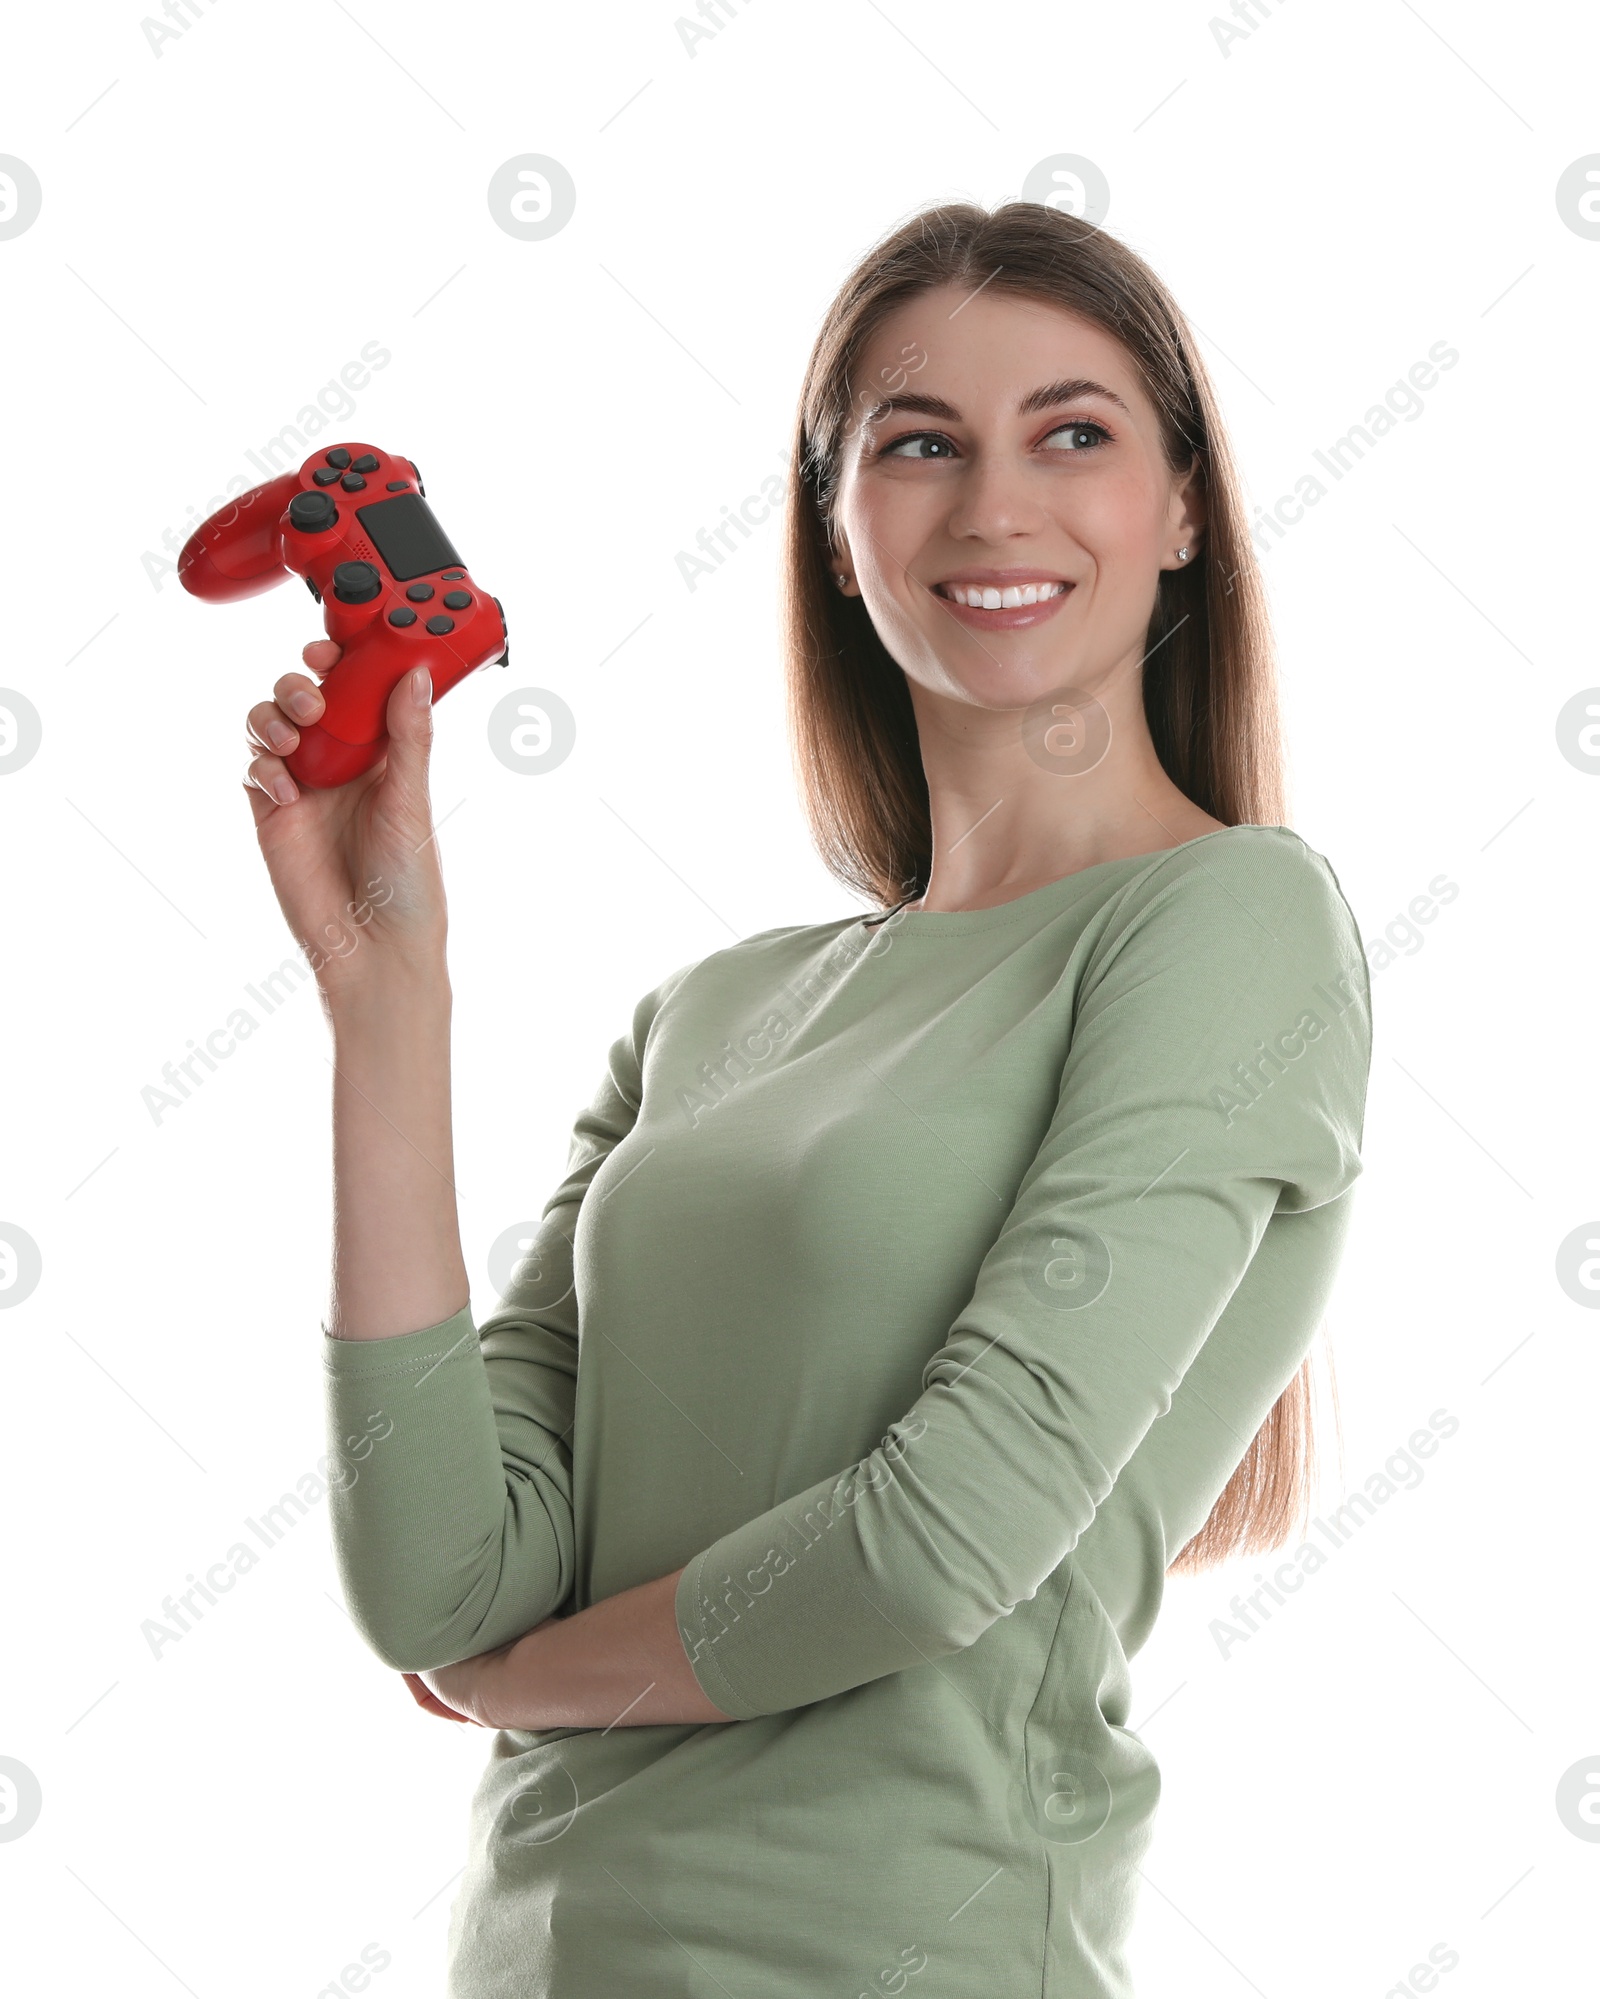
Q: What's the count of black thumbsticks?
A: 2